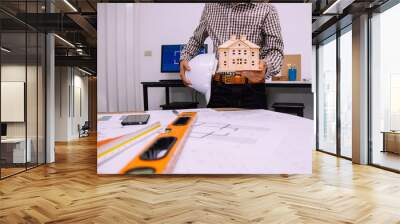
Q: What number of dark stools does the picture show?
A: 2